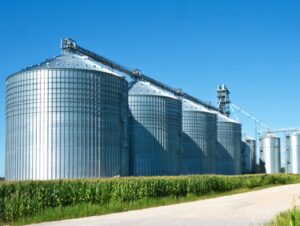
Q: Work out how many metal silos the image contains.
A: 7